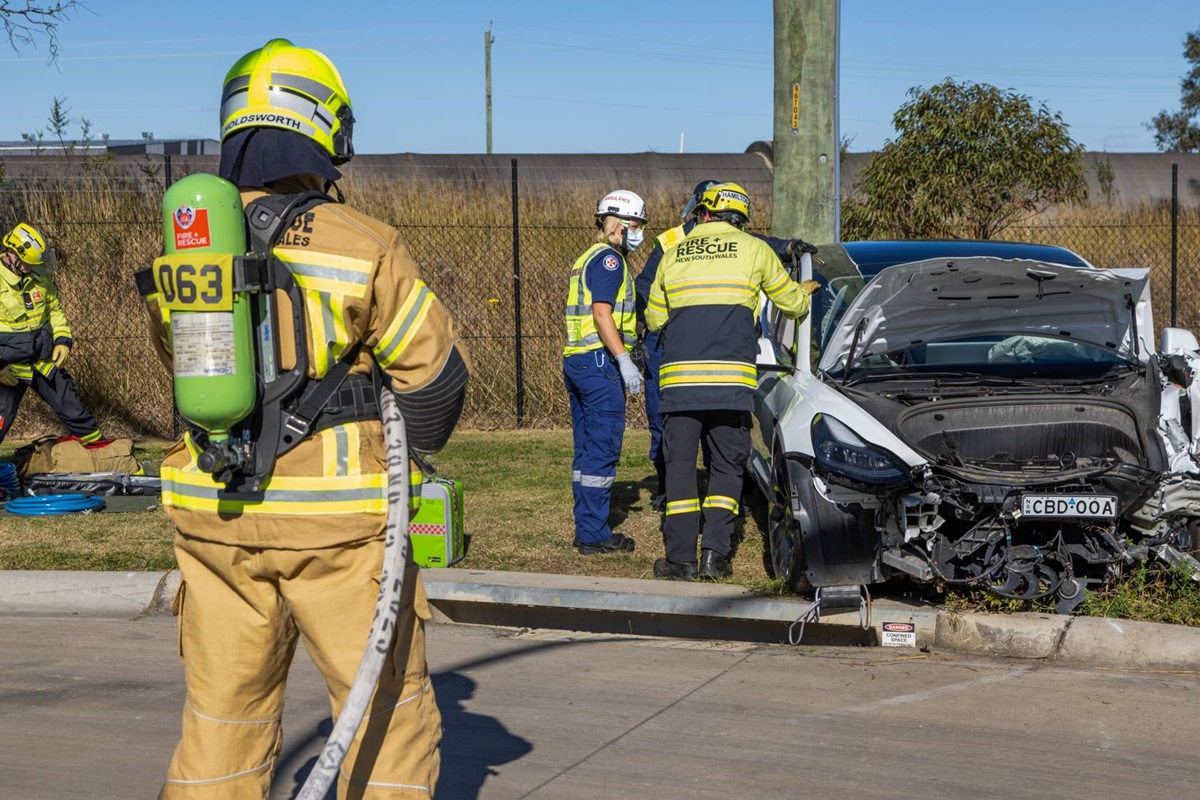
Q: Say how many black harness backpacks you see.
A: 1